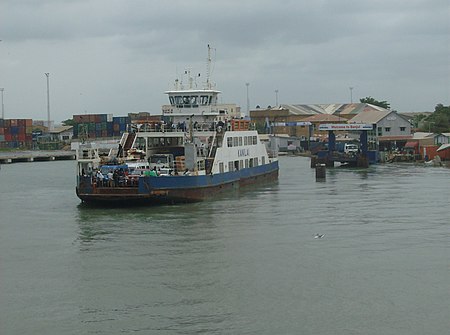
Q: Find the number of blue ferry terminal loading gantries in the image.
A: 1